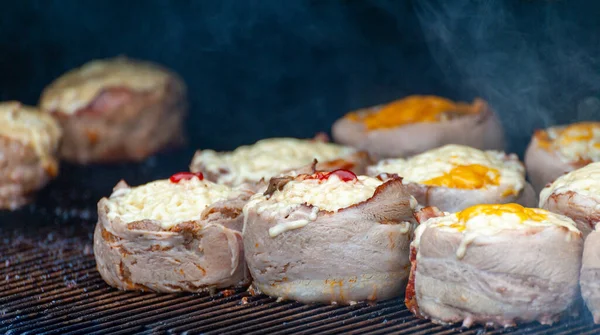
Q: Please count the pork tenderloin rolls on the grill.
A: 11